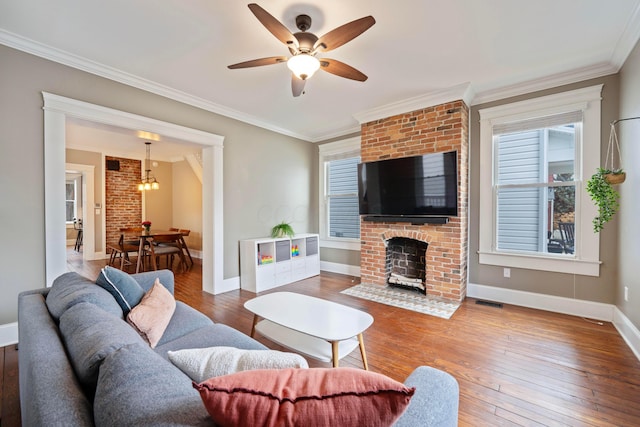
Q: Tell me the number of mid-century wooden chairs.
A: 4